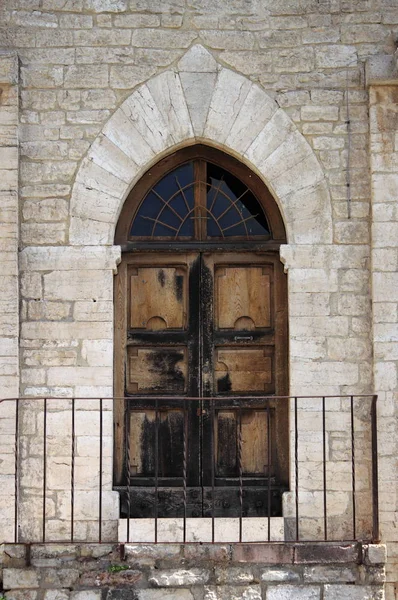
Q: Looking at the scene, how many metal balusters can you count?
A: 13